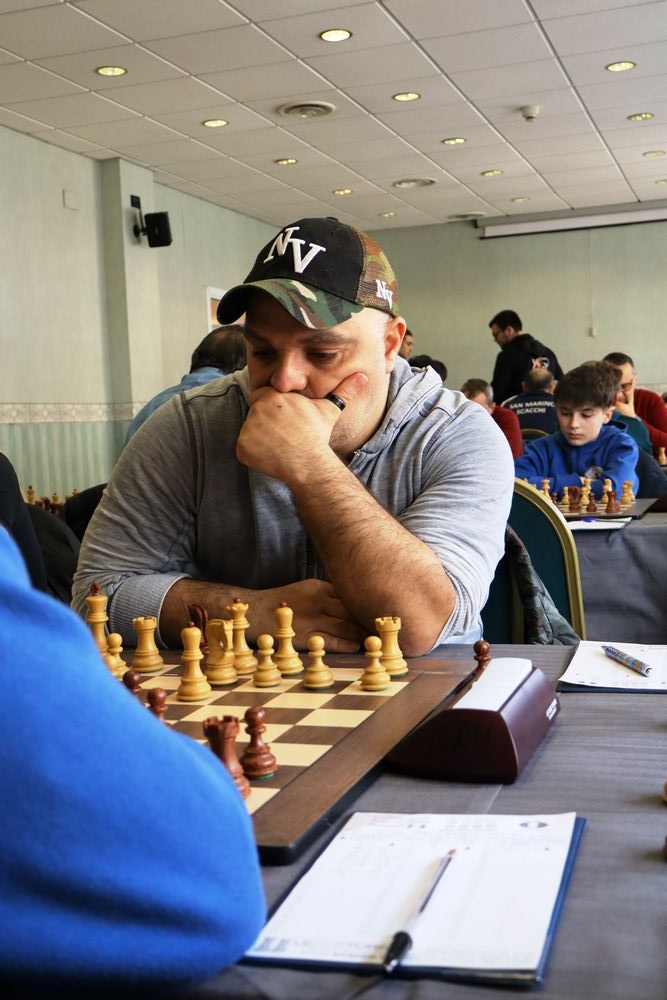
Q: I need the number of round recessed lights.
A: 14